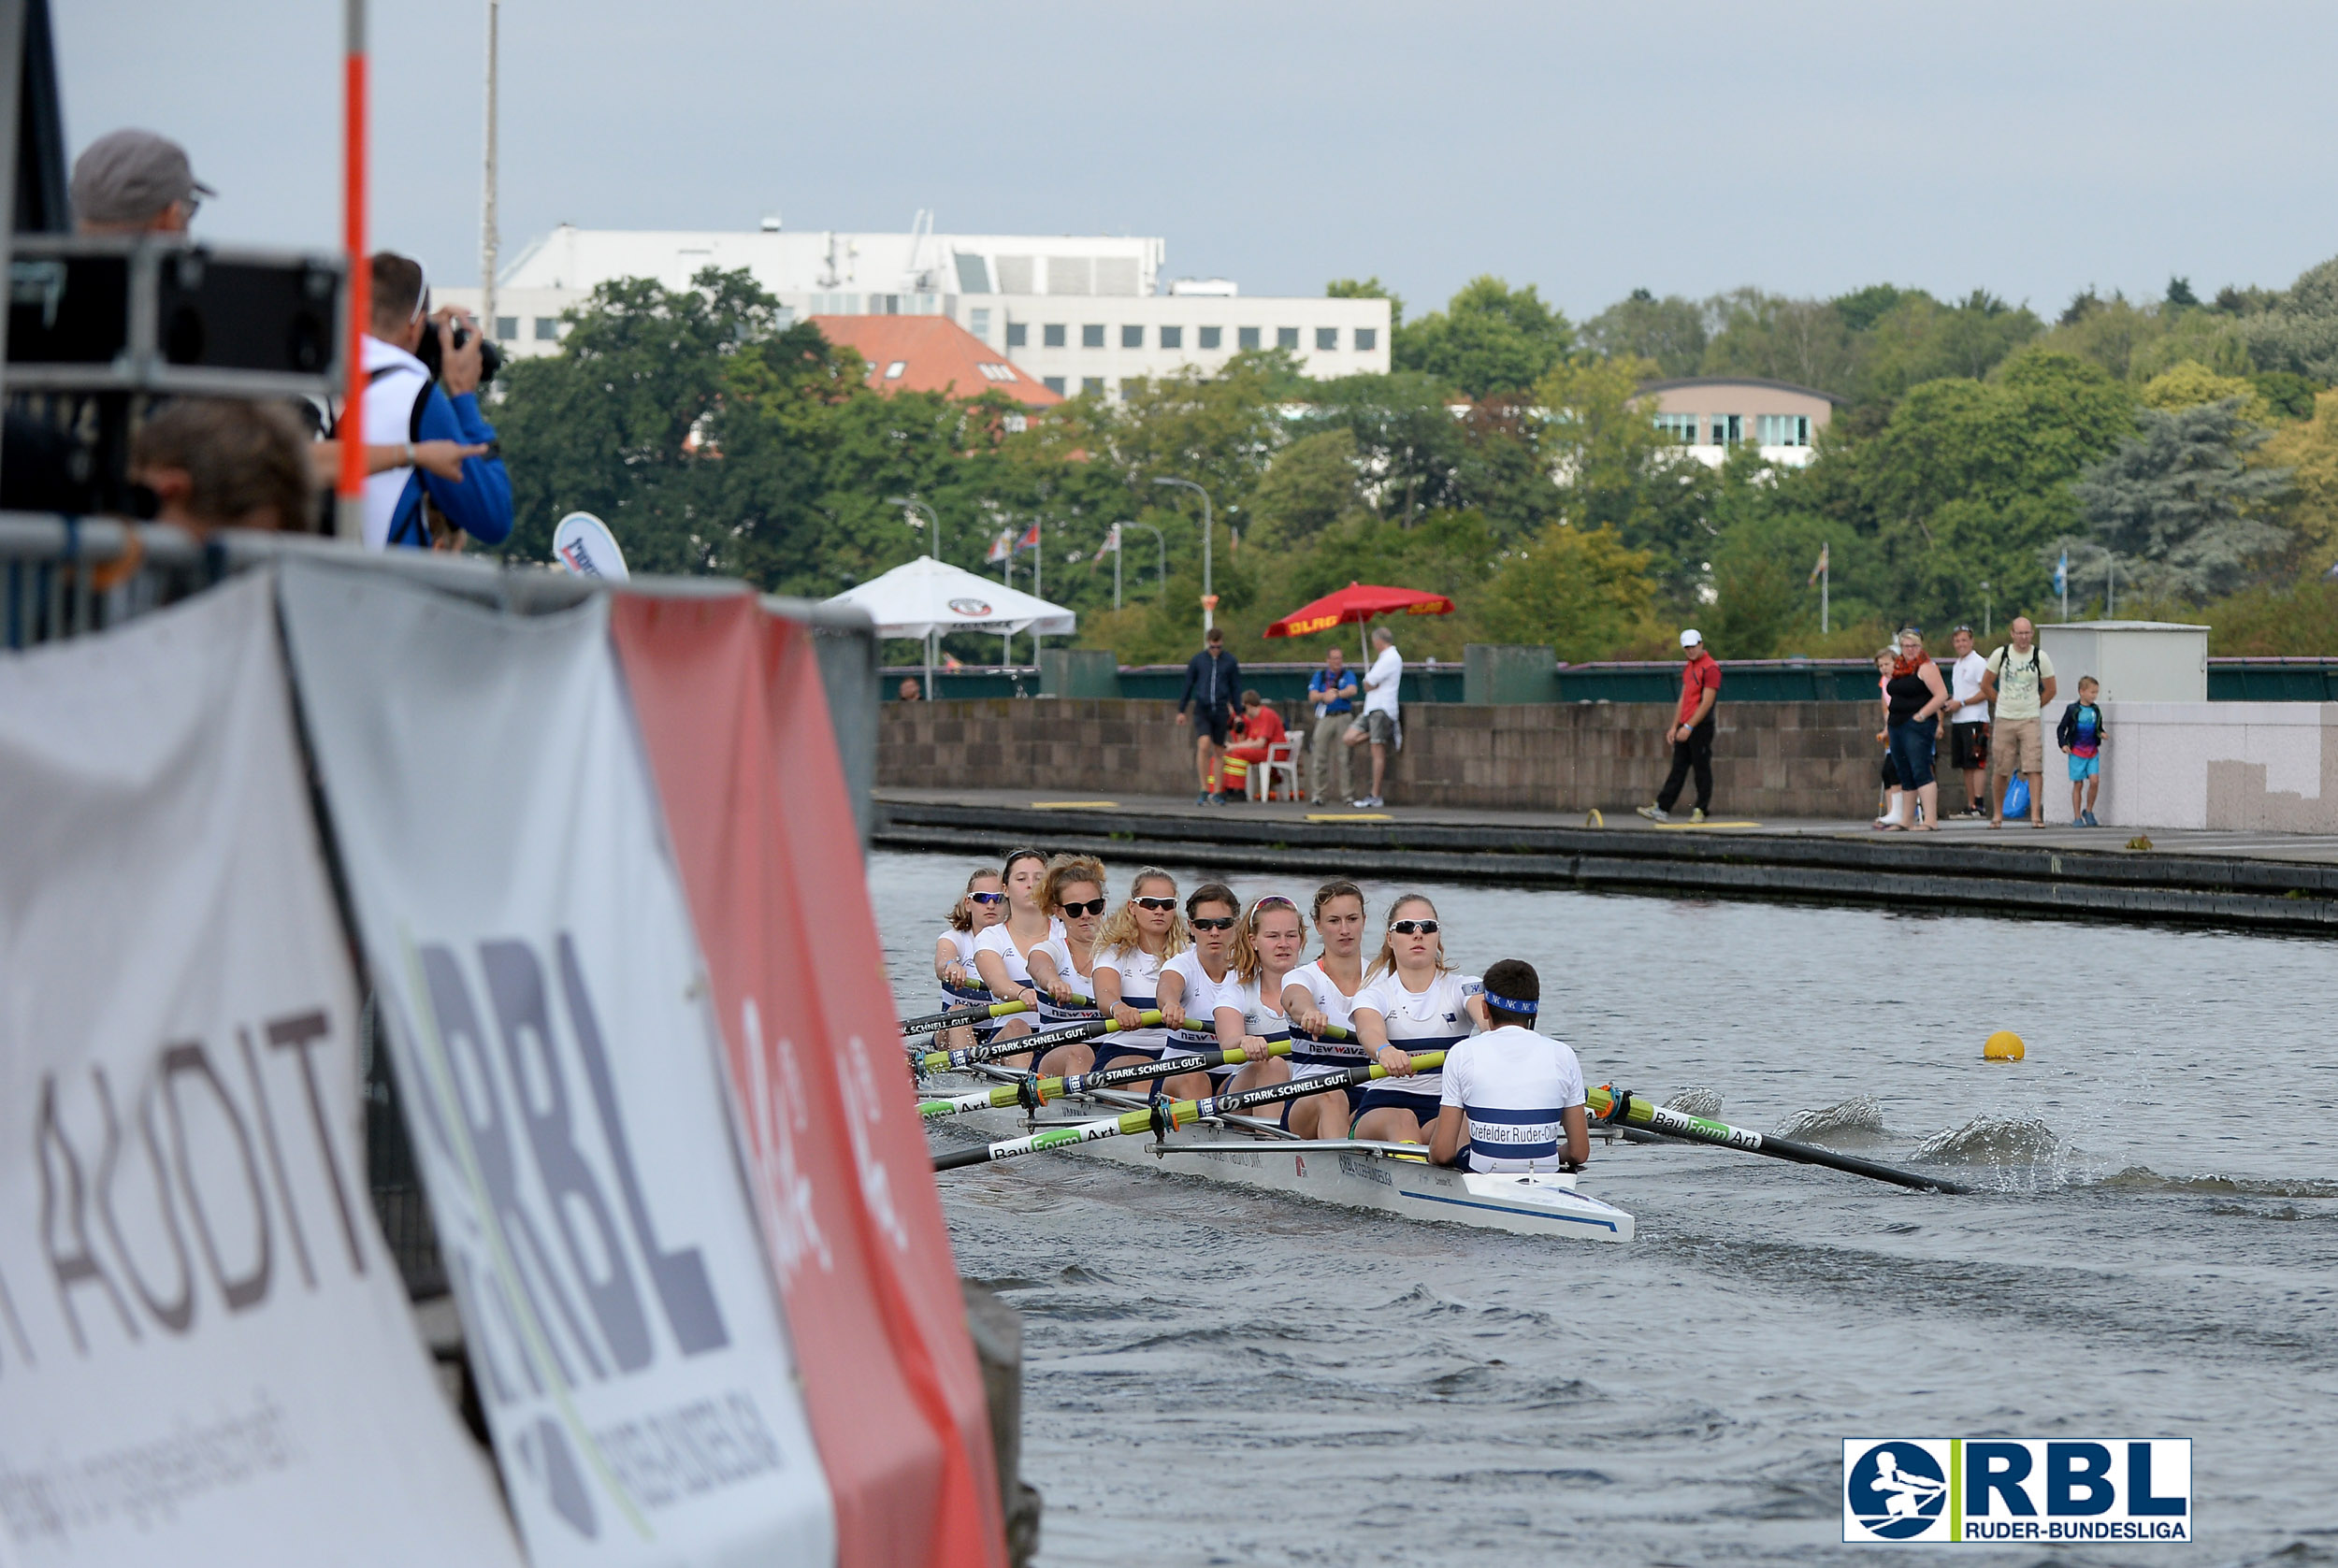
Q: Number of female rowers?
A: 8